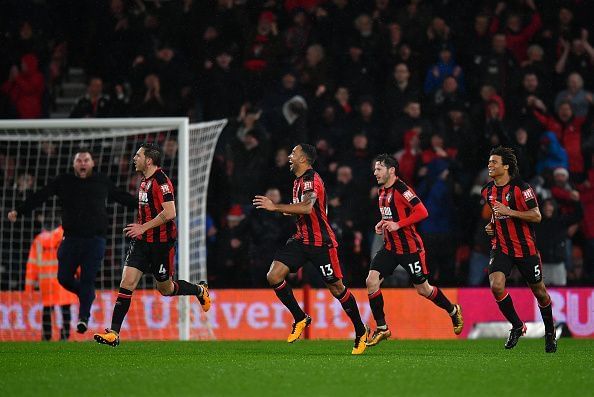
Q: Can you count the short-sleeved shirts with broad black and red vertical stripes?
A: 4